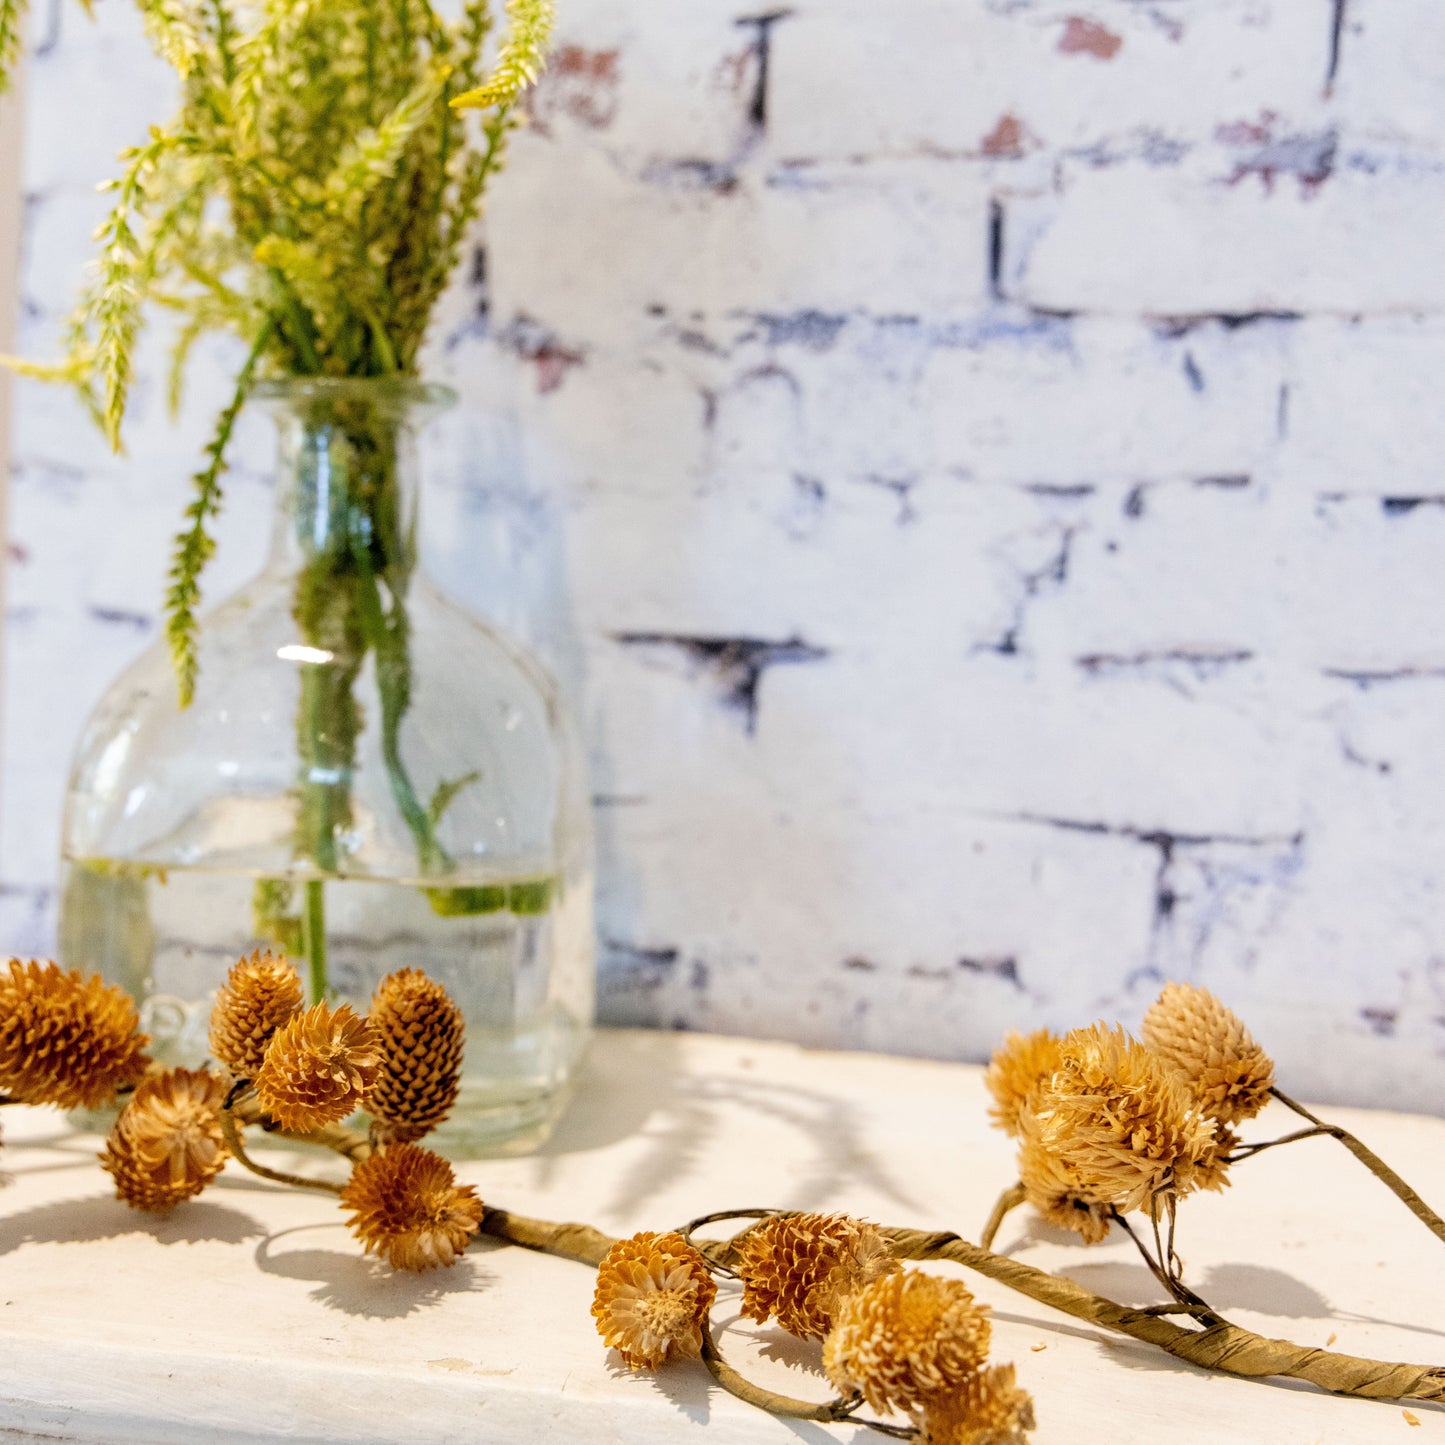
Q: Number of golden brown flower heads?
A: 14